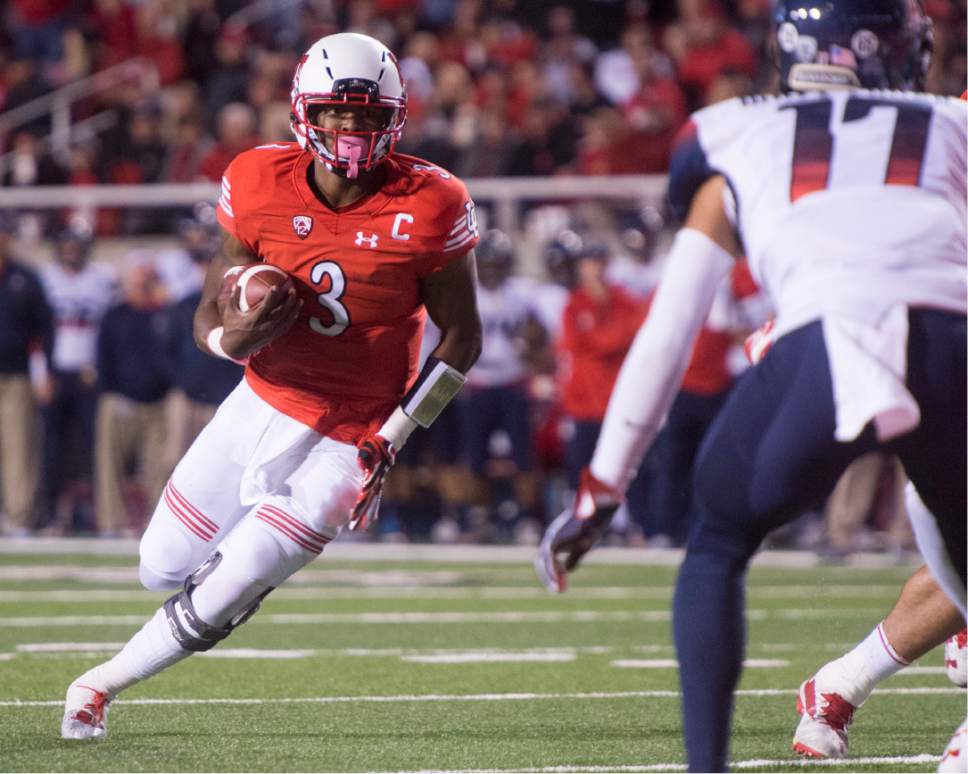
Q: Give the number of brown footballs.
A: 1